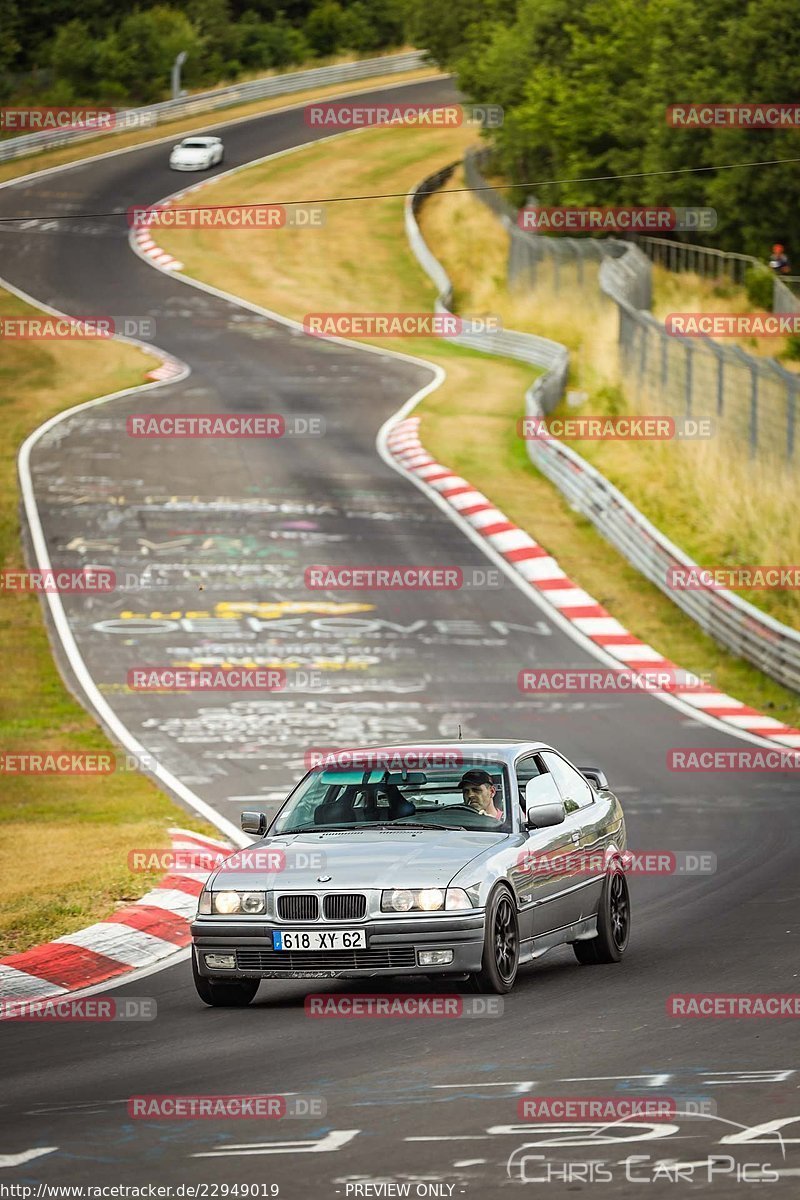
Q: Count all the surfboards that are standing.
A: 0